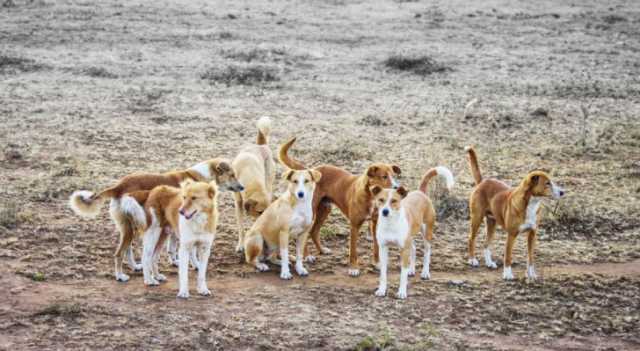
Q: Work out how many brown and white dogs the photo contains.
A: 7